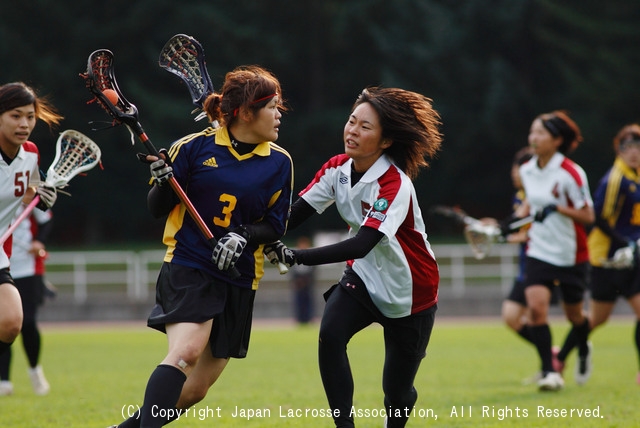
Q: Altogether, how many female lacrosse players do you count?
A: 7